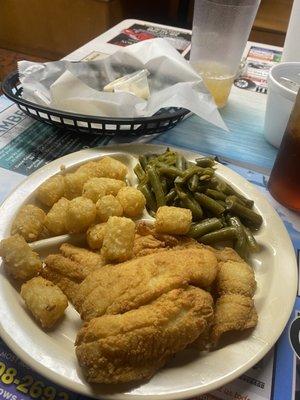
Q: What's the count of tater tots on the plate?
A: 15